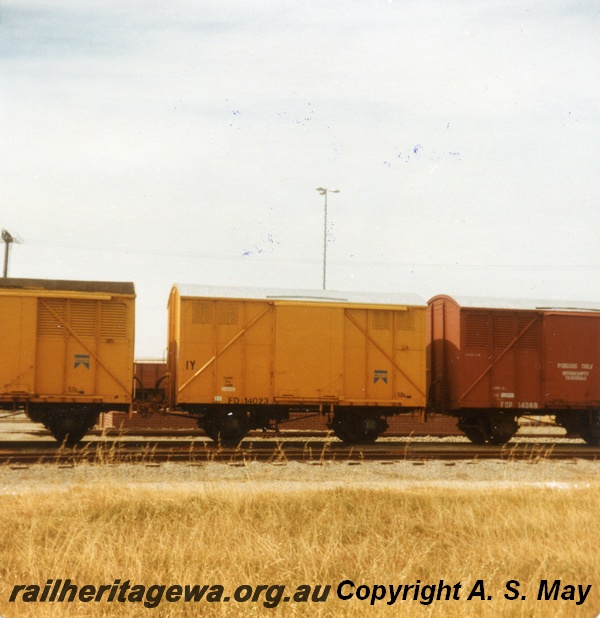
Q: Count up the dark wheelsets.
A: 5